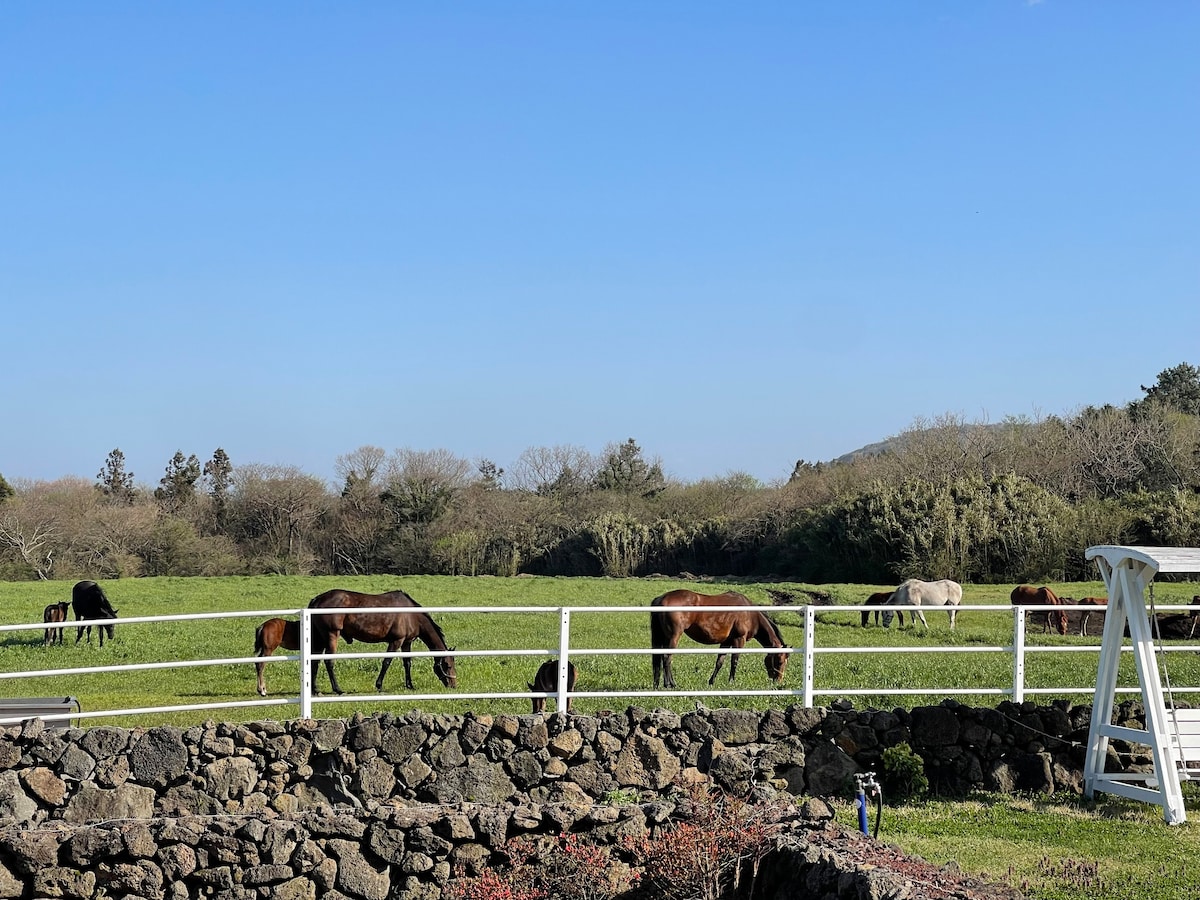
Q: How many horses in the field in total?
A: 11